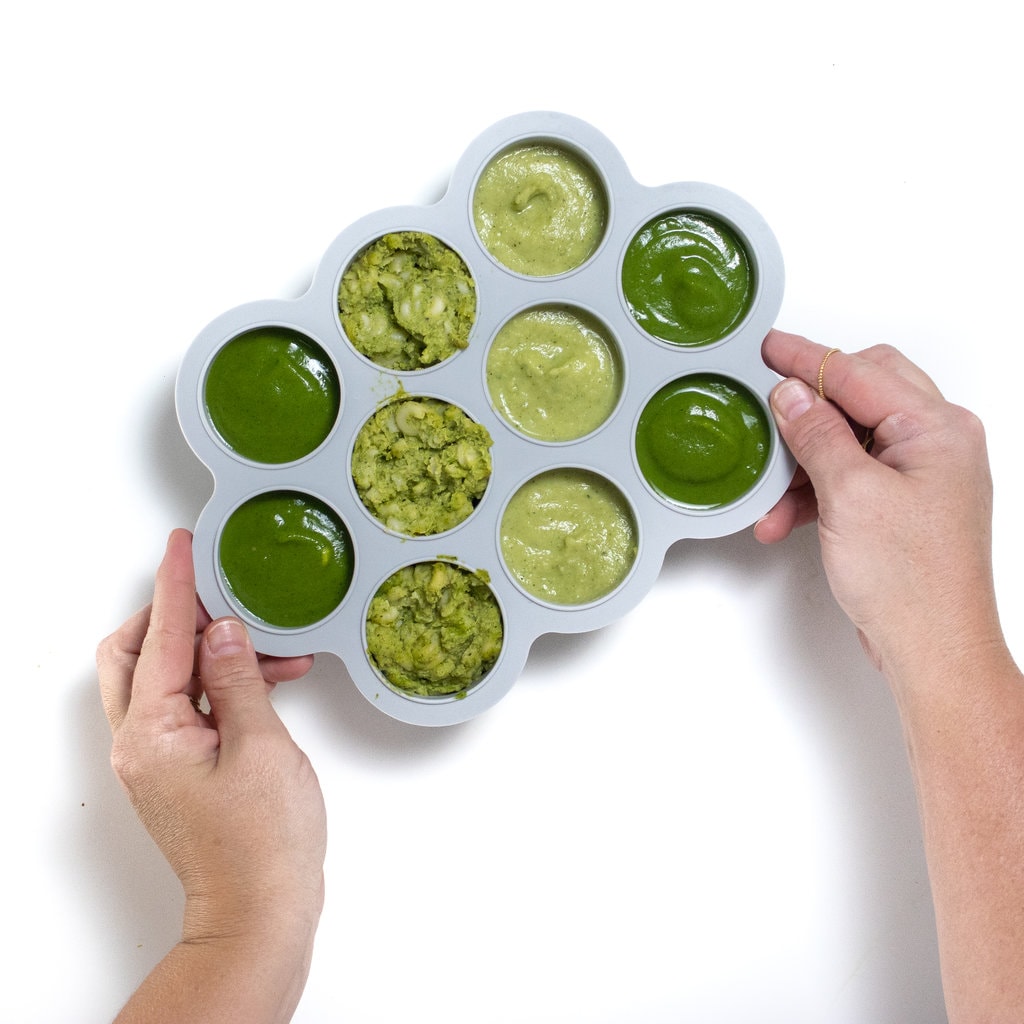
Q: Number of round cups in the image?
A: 10